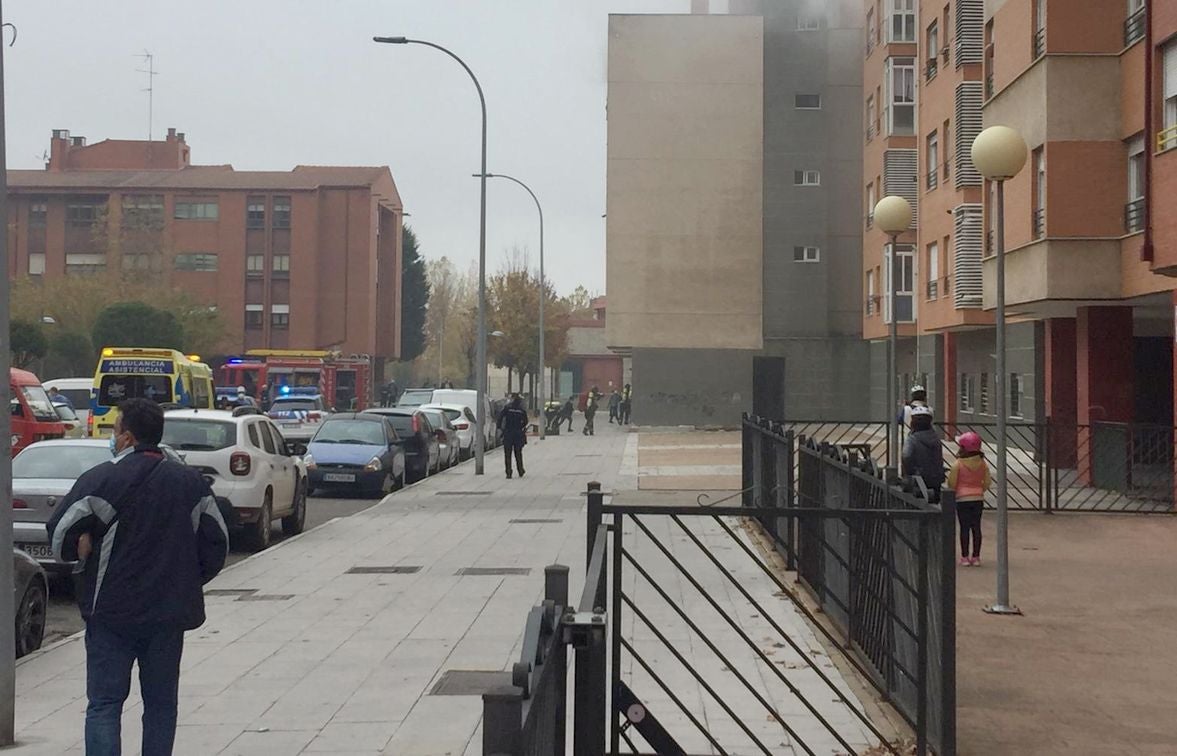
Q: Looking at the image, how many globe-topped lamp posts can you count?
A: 2